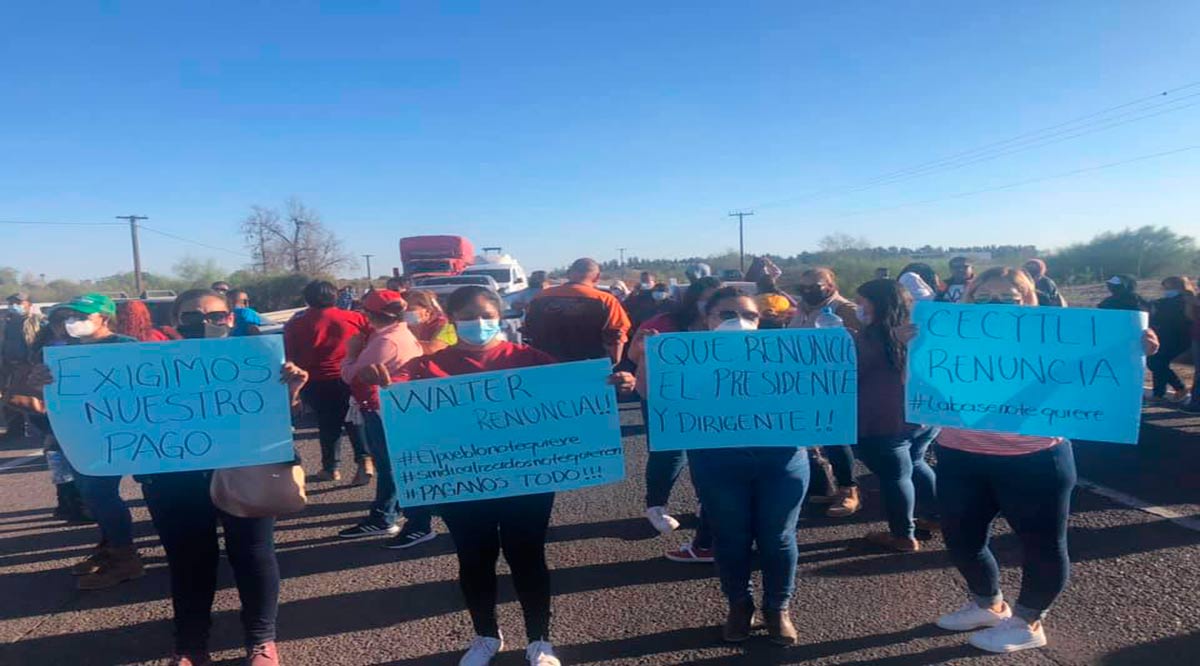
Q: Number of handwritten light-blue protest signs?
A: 4